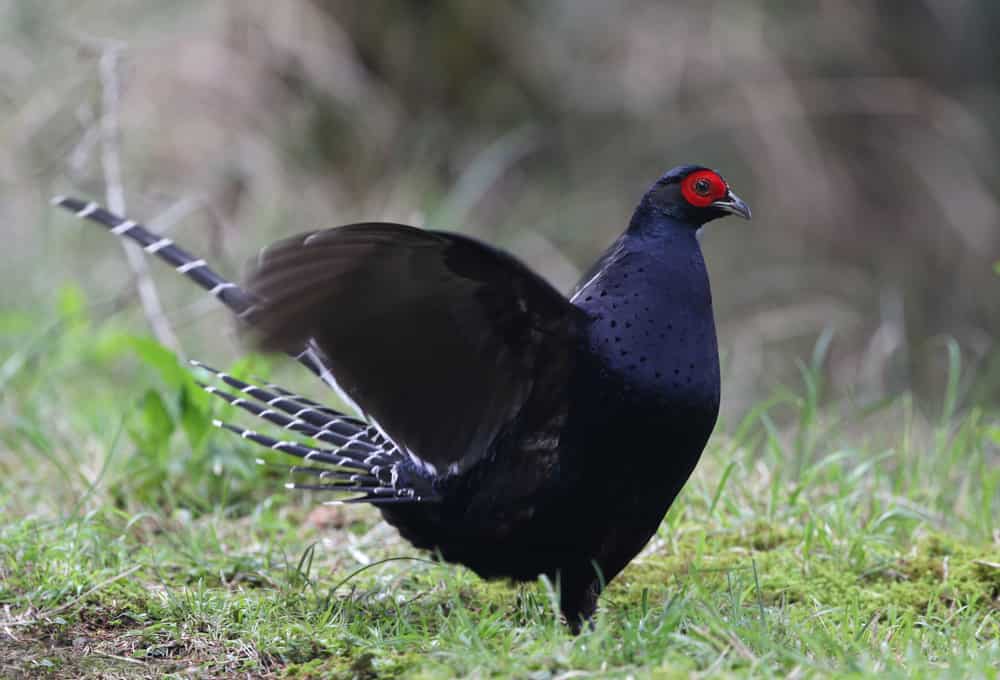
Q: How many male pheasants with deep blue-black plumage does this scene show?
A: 1